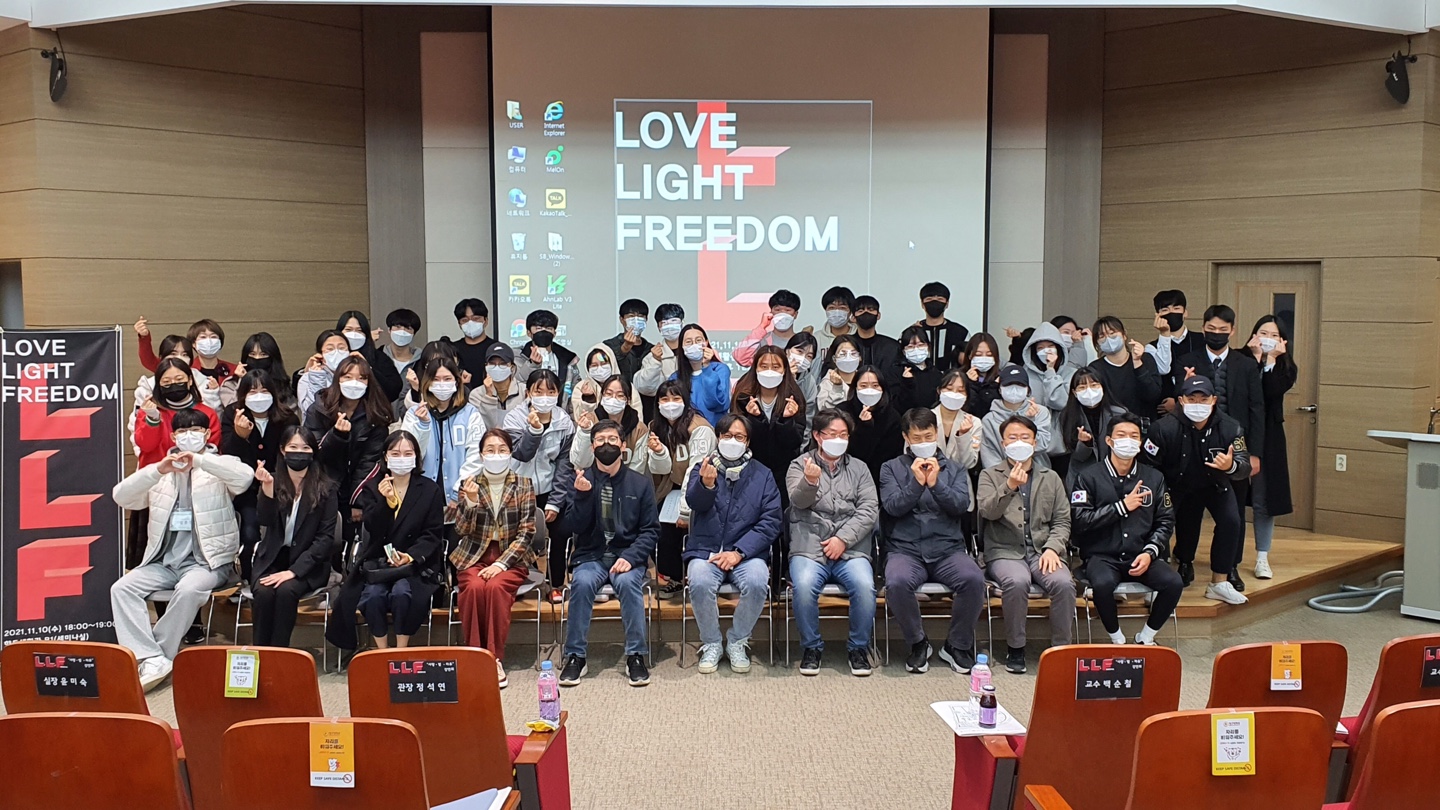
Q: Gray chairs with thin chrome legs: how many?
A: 10